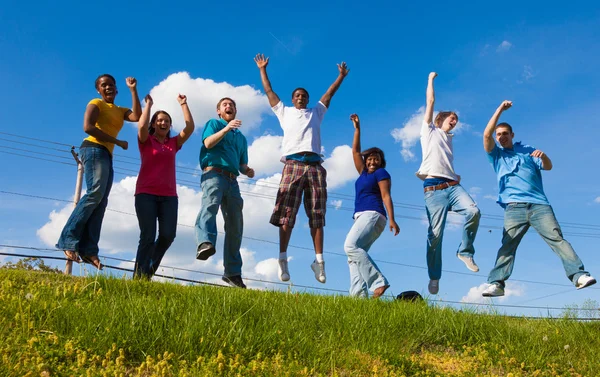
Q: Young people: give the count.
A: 7